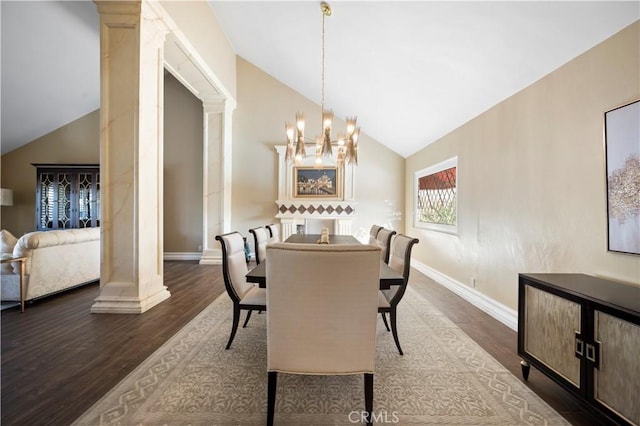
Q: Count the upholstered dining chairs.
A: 7